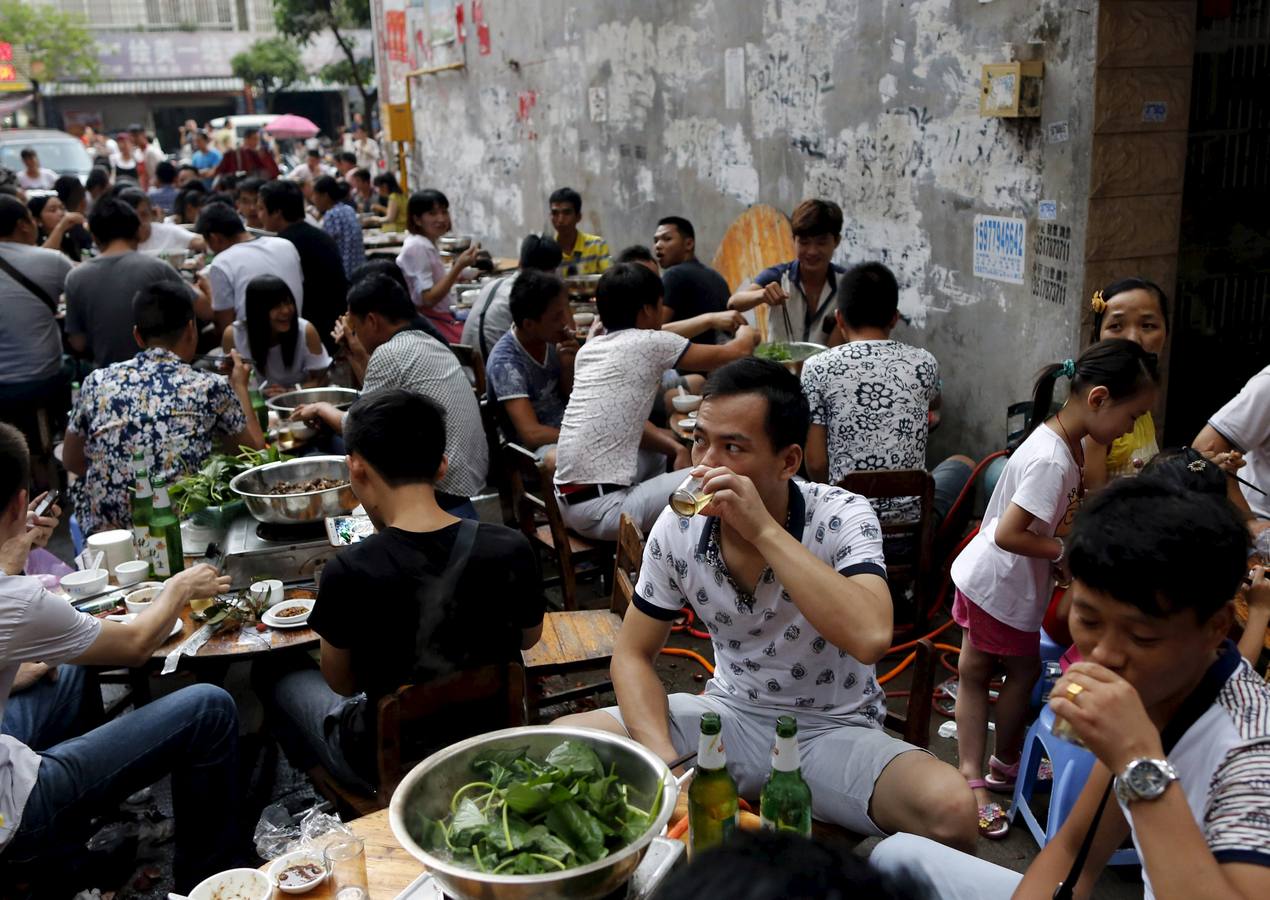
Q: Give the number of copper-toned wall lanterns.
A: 0